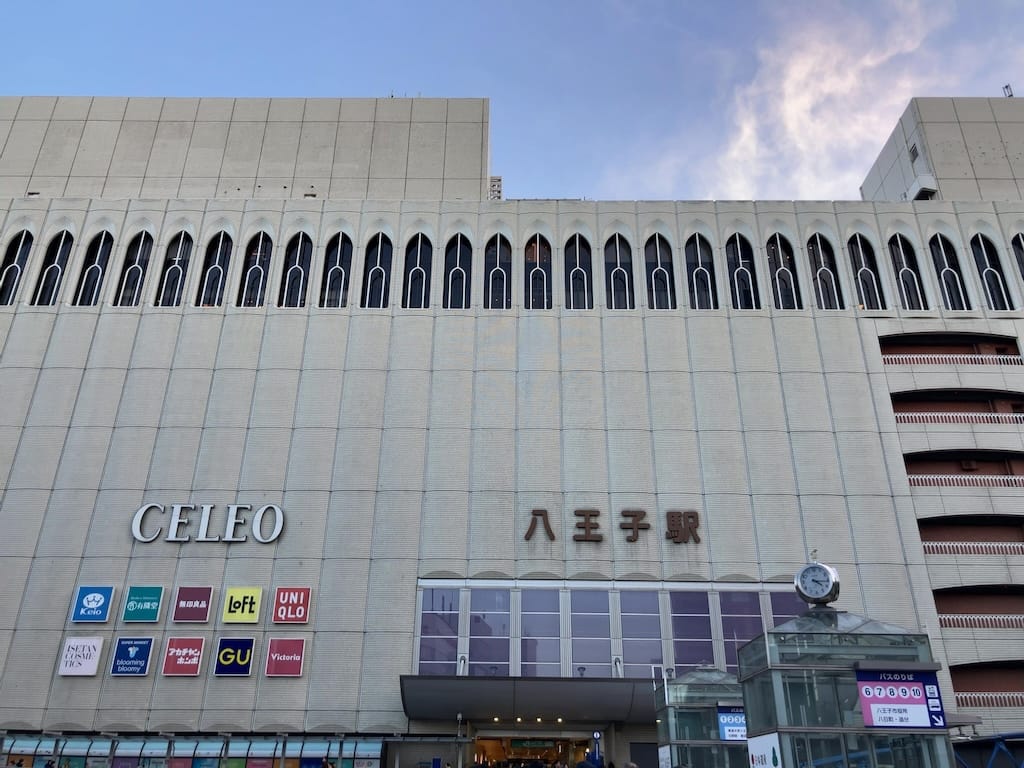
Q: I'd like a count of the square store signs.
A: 10